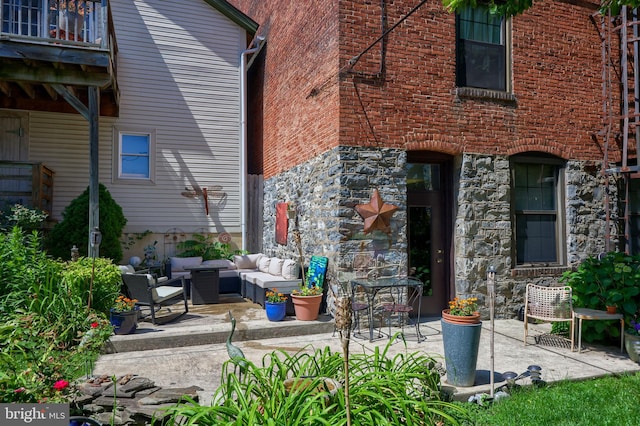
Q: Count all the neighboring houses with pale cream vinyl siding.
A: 1